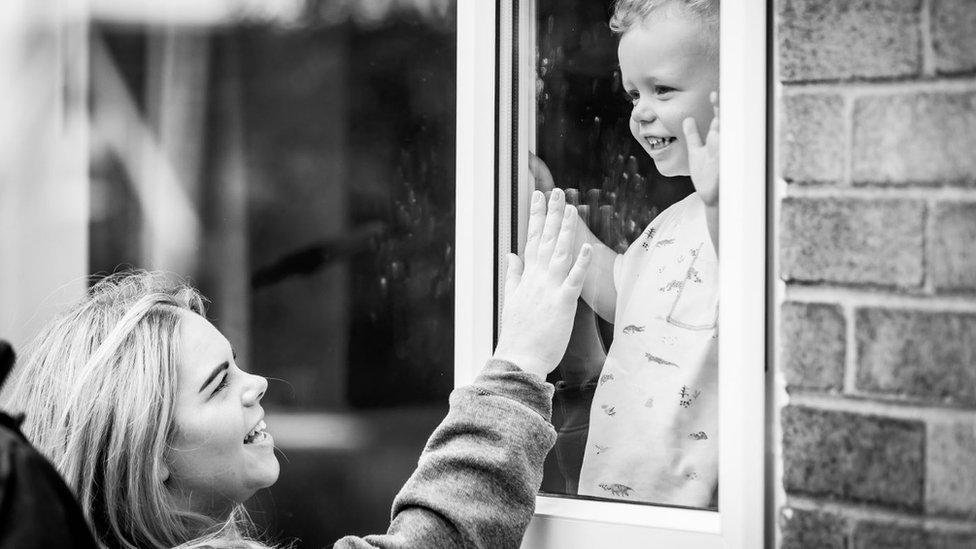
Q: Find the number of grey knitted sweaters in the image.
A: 1